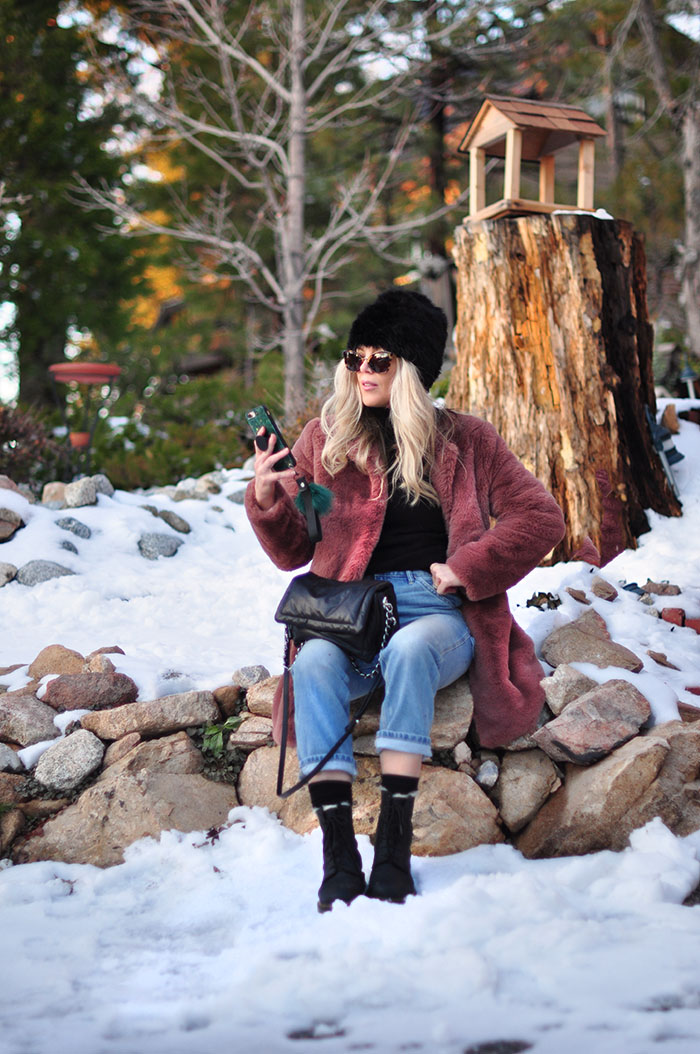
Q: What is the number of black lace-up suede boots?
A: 2